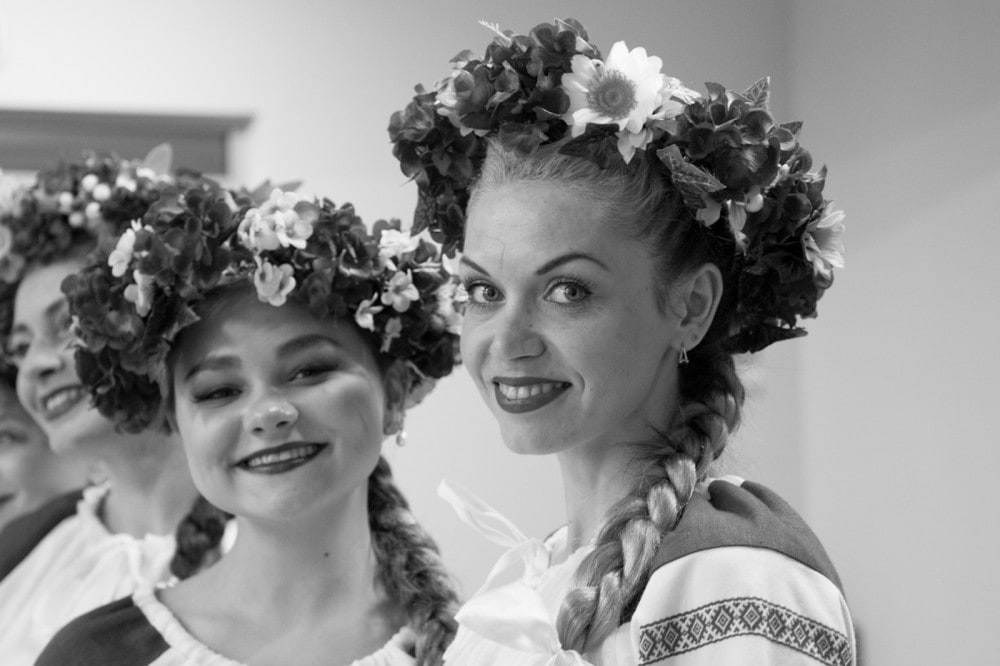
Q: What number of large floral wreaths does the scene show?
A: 3